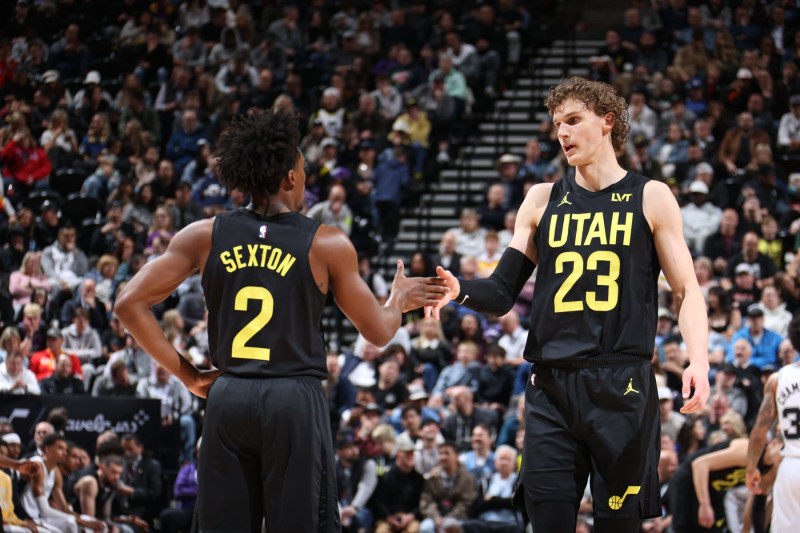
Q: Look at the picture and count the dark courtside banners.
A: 1